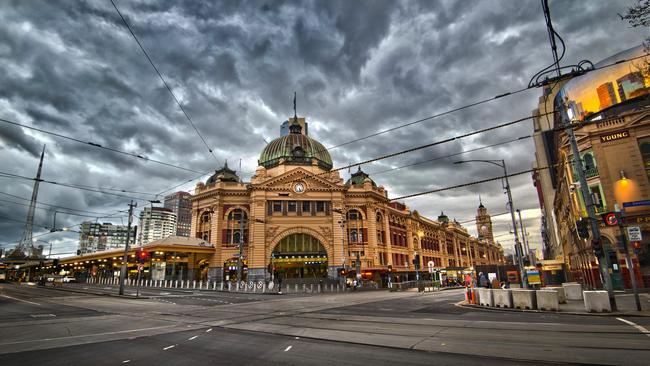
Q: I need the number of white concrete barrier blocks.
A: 7